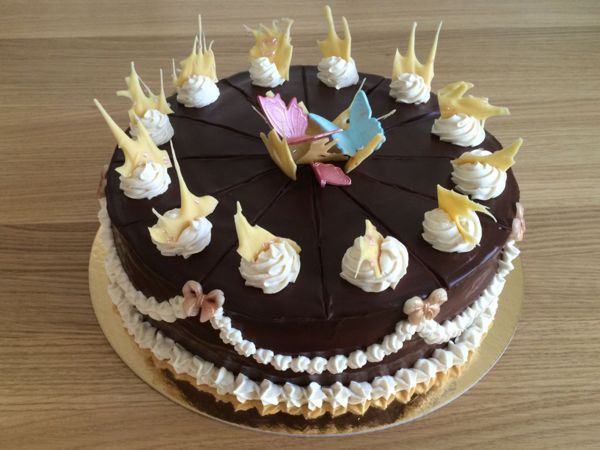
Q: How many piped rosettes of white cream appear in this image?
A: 12